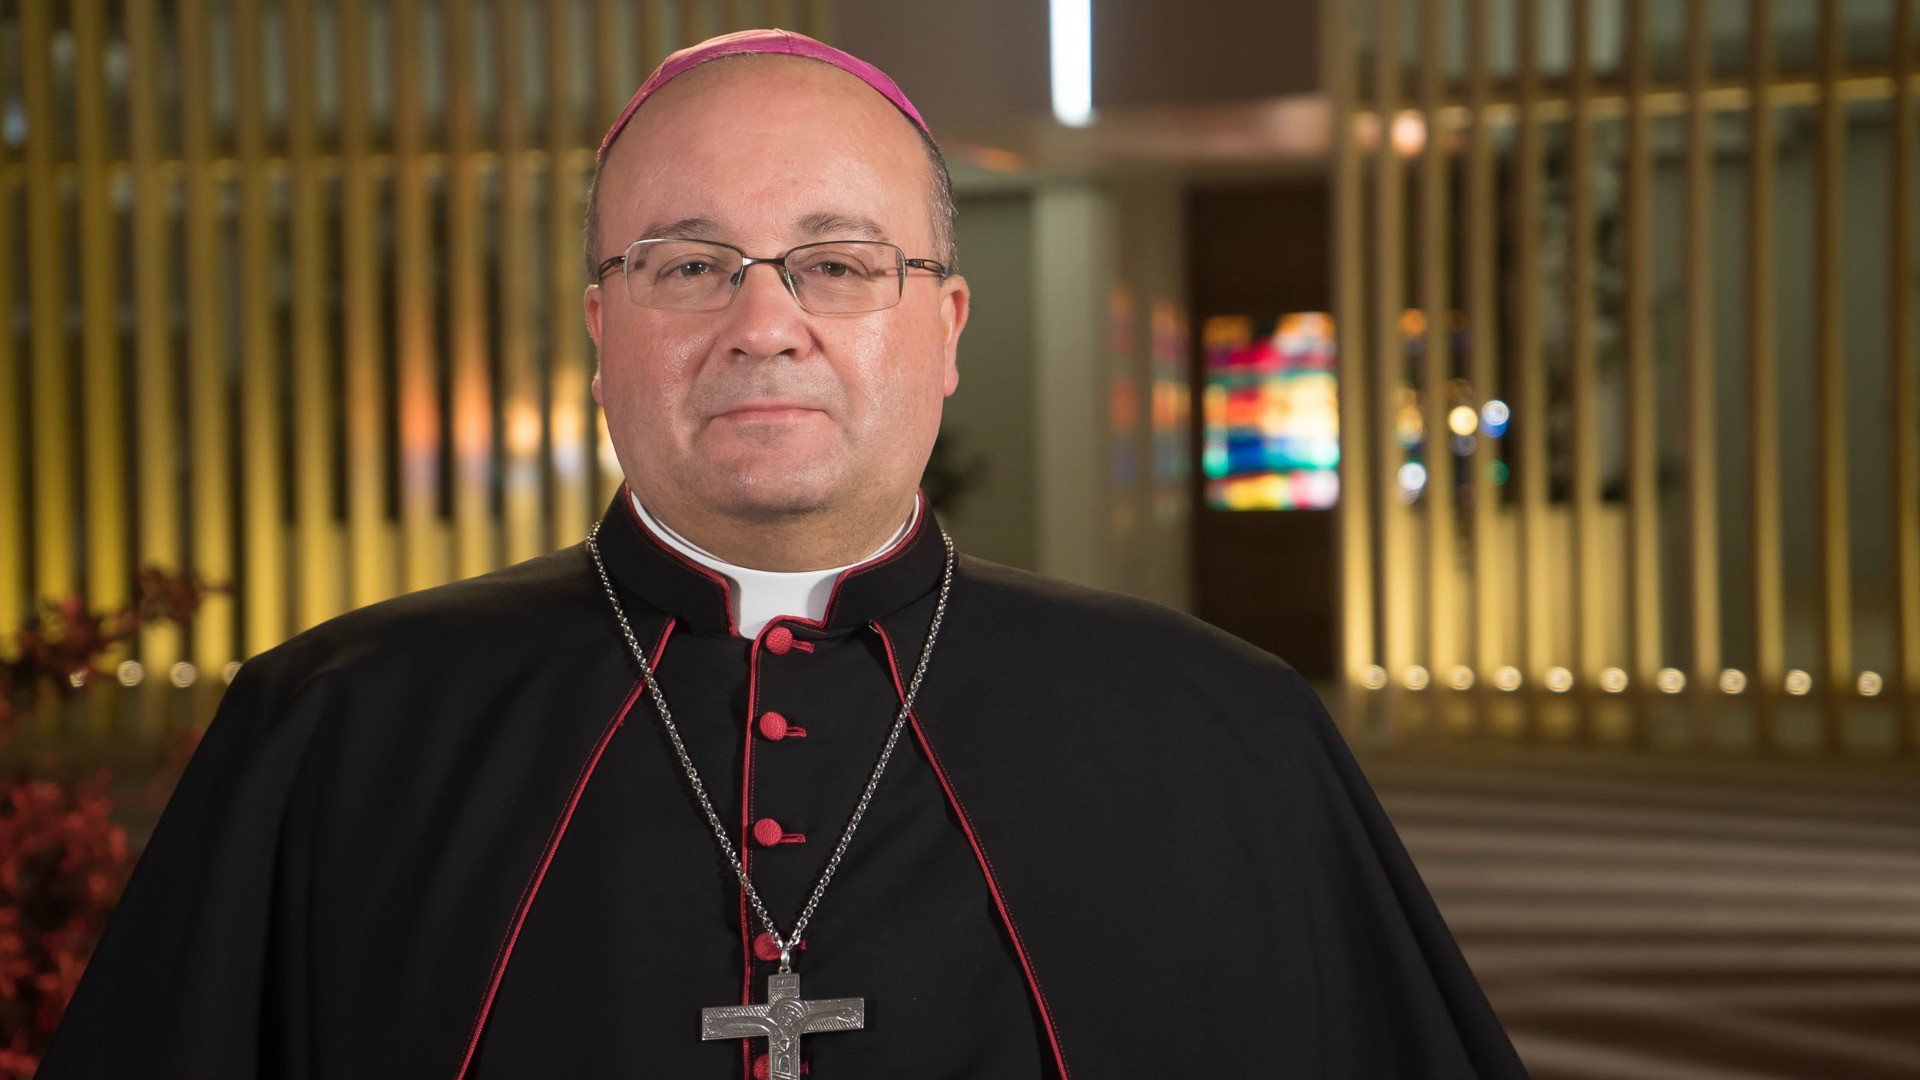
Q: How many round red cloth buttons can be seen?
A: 5